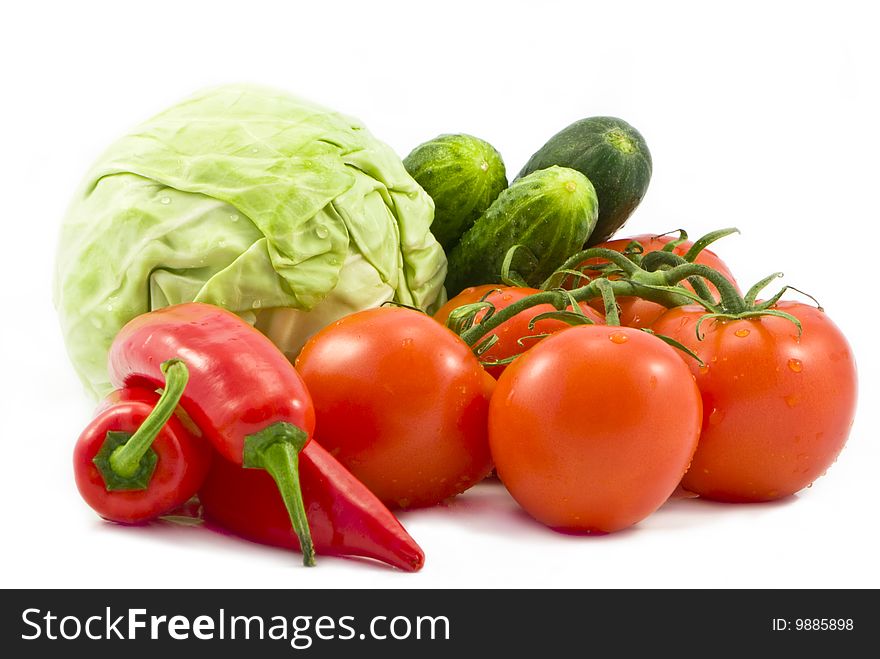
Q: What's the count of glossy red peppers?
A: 3